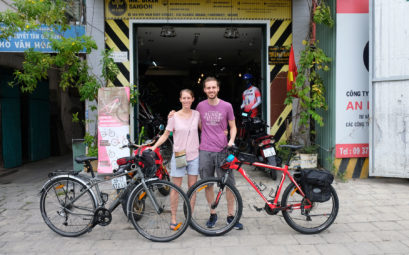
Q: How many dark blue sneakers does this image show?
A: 2